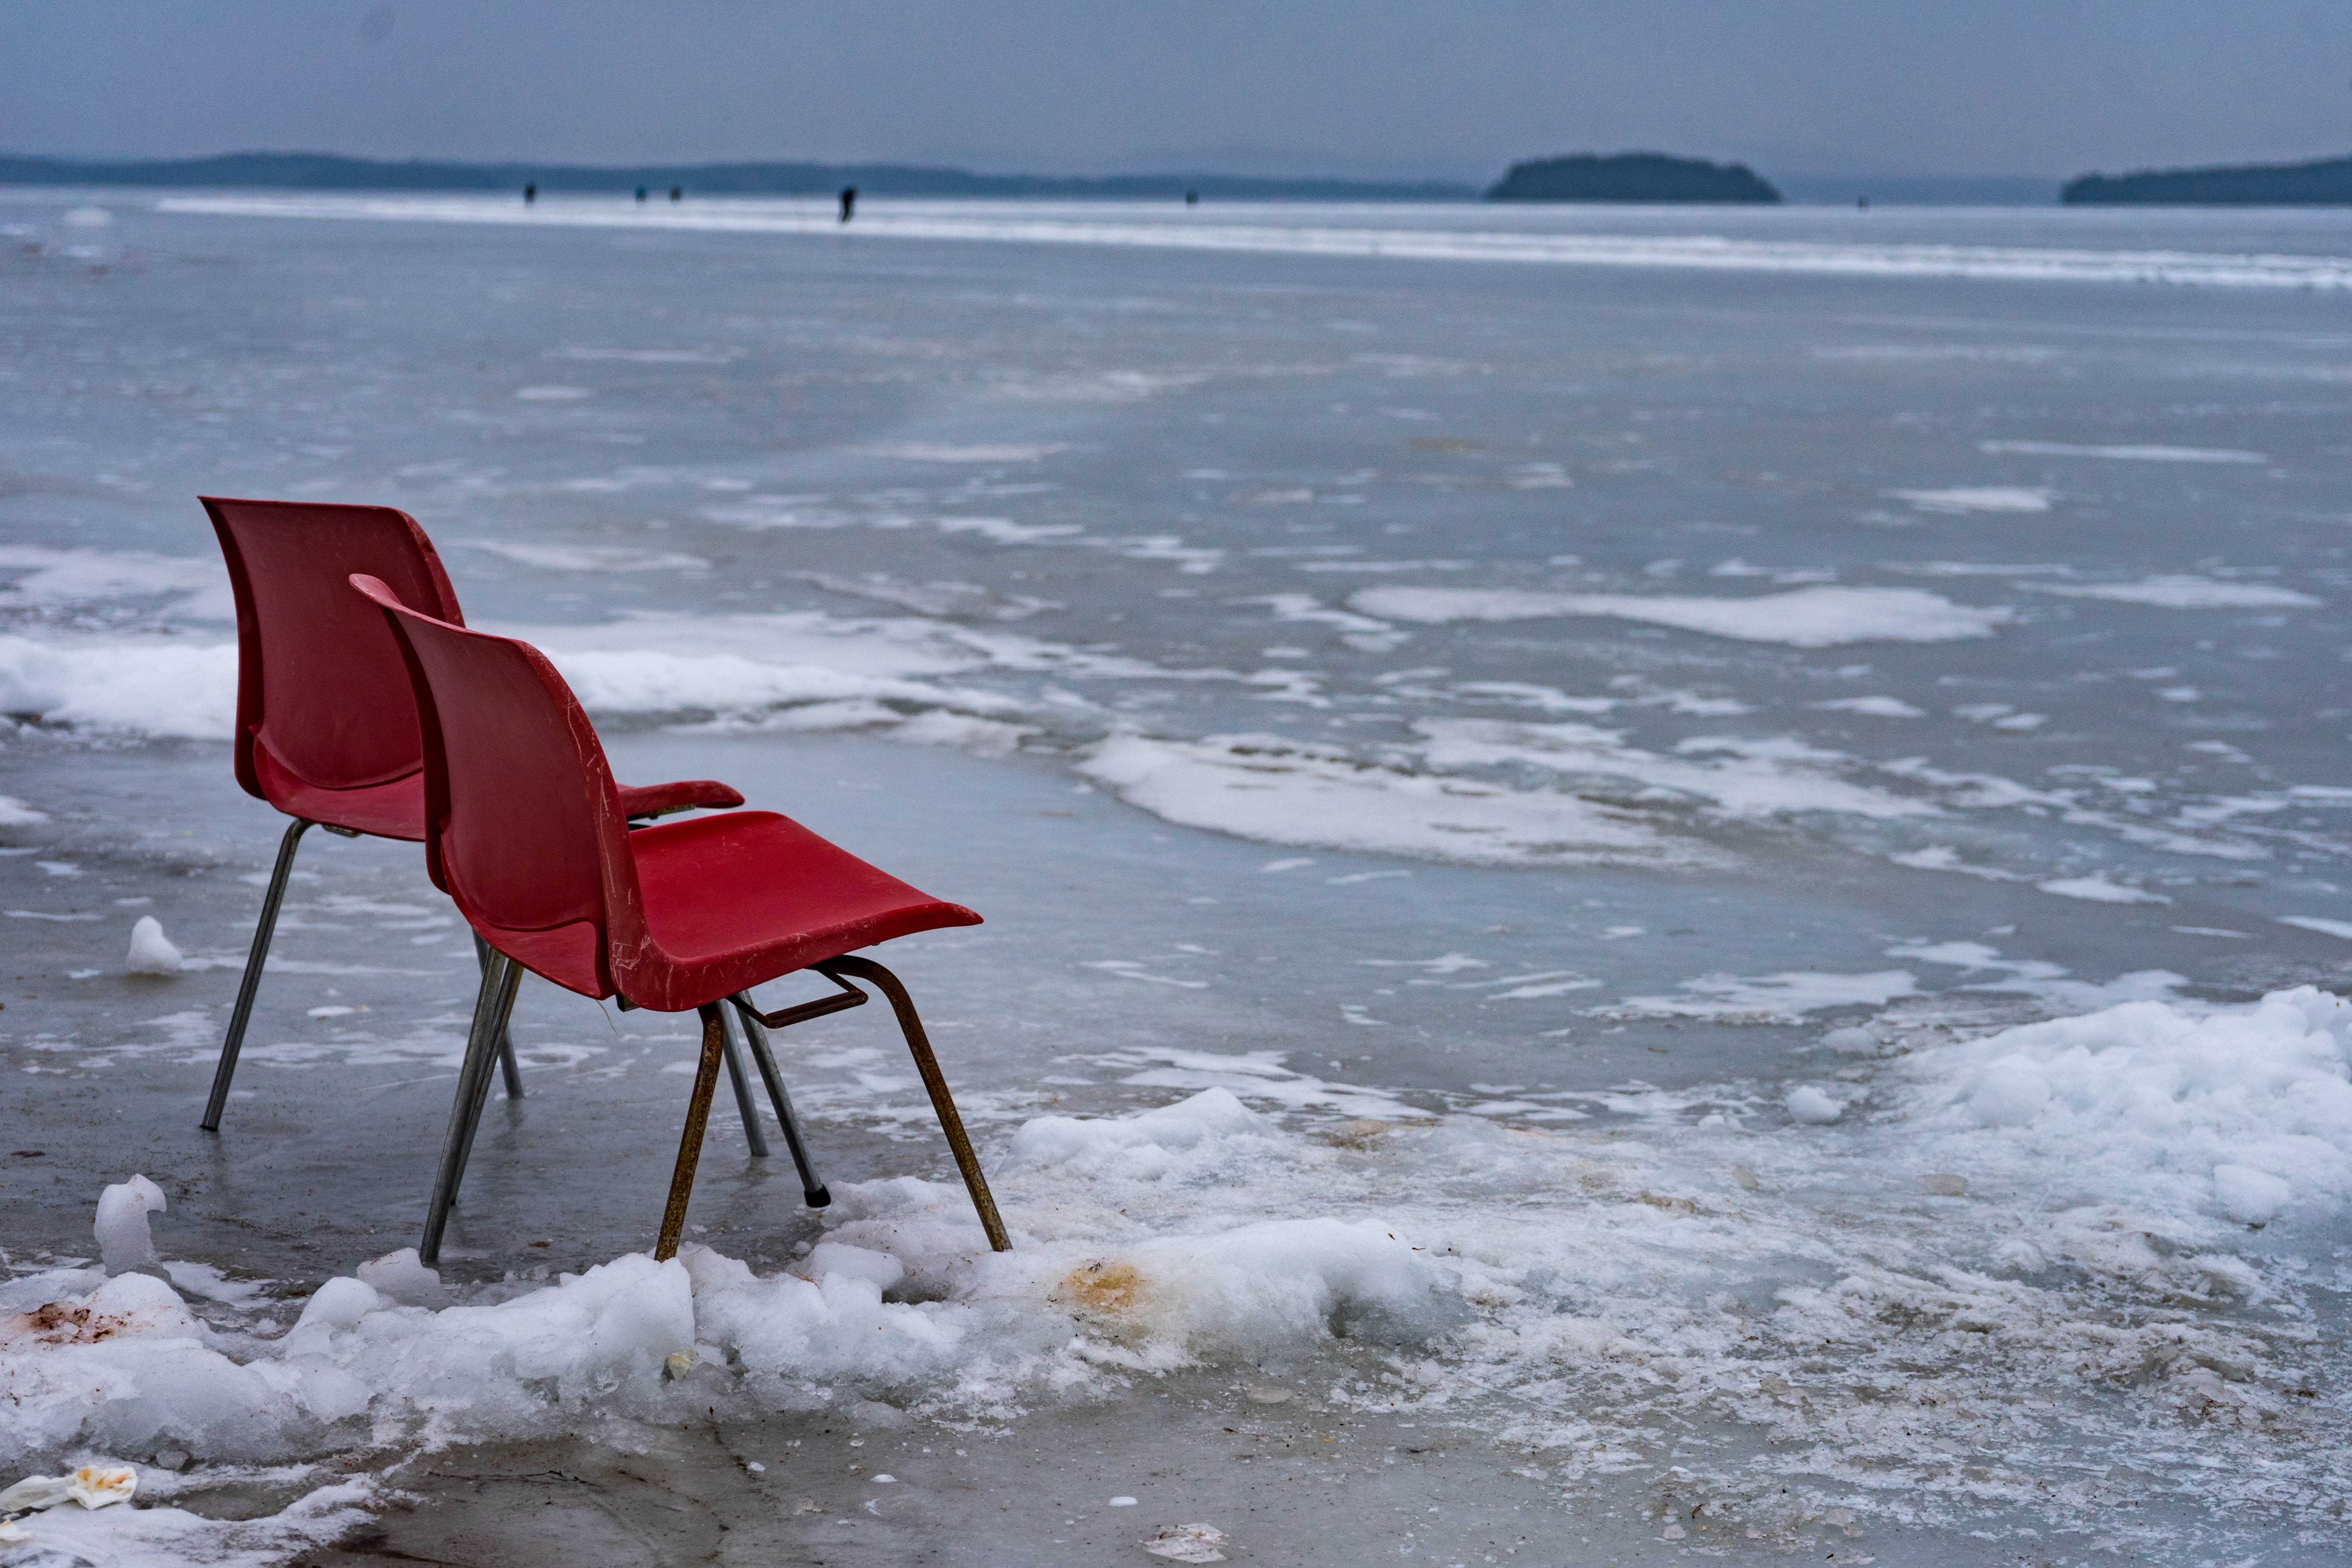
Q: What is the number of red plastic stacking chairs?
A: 2